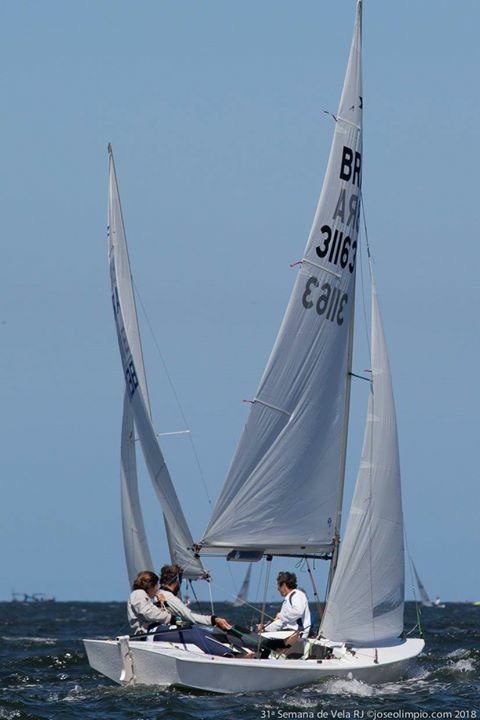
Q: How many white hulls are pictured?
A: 1